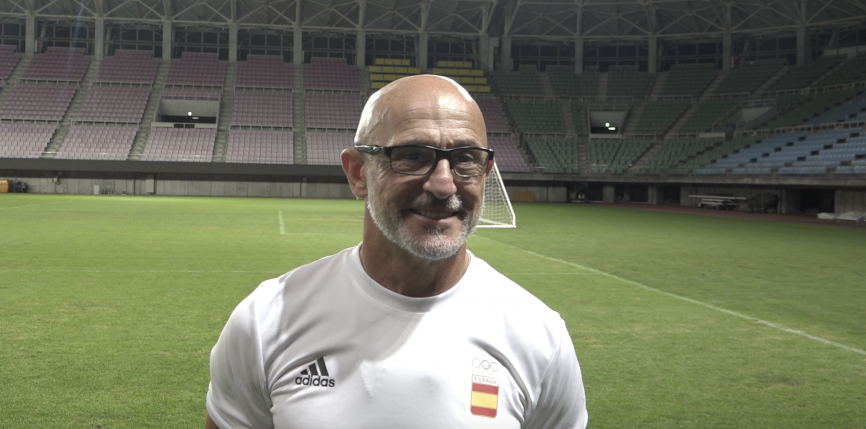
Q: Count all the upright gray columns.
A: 13